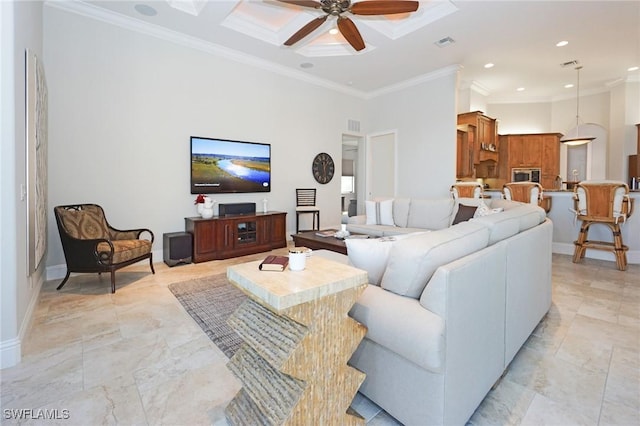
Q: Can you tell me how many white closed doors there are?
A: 1